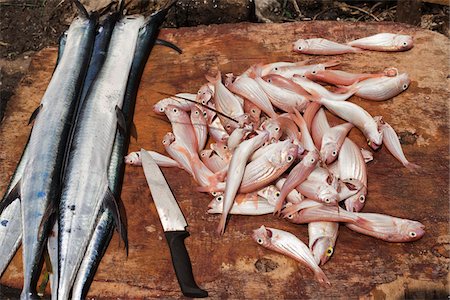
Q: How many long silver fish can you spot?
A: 5